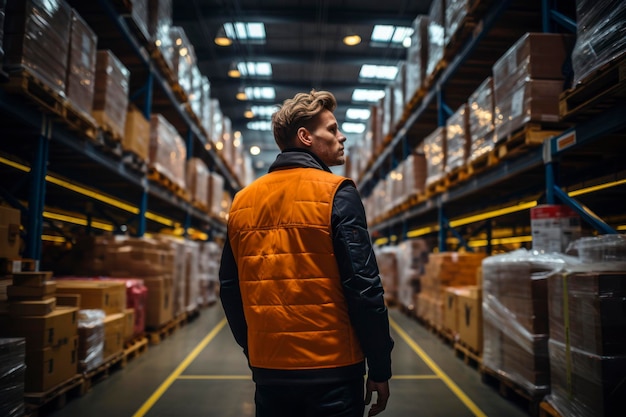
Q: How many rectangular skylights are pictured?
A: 10